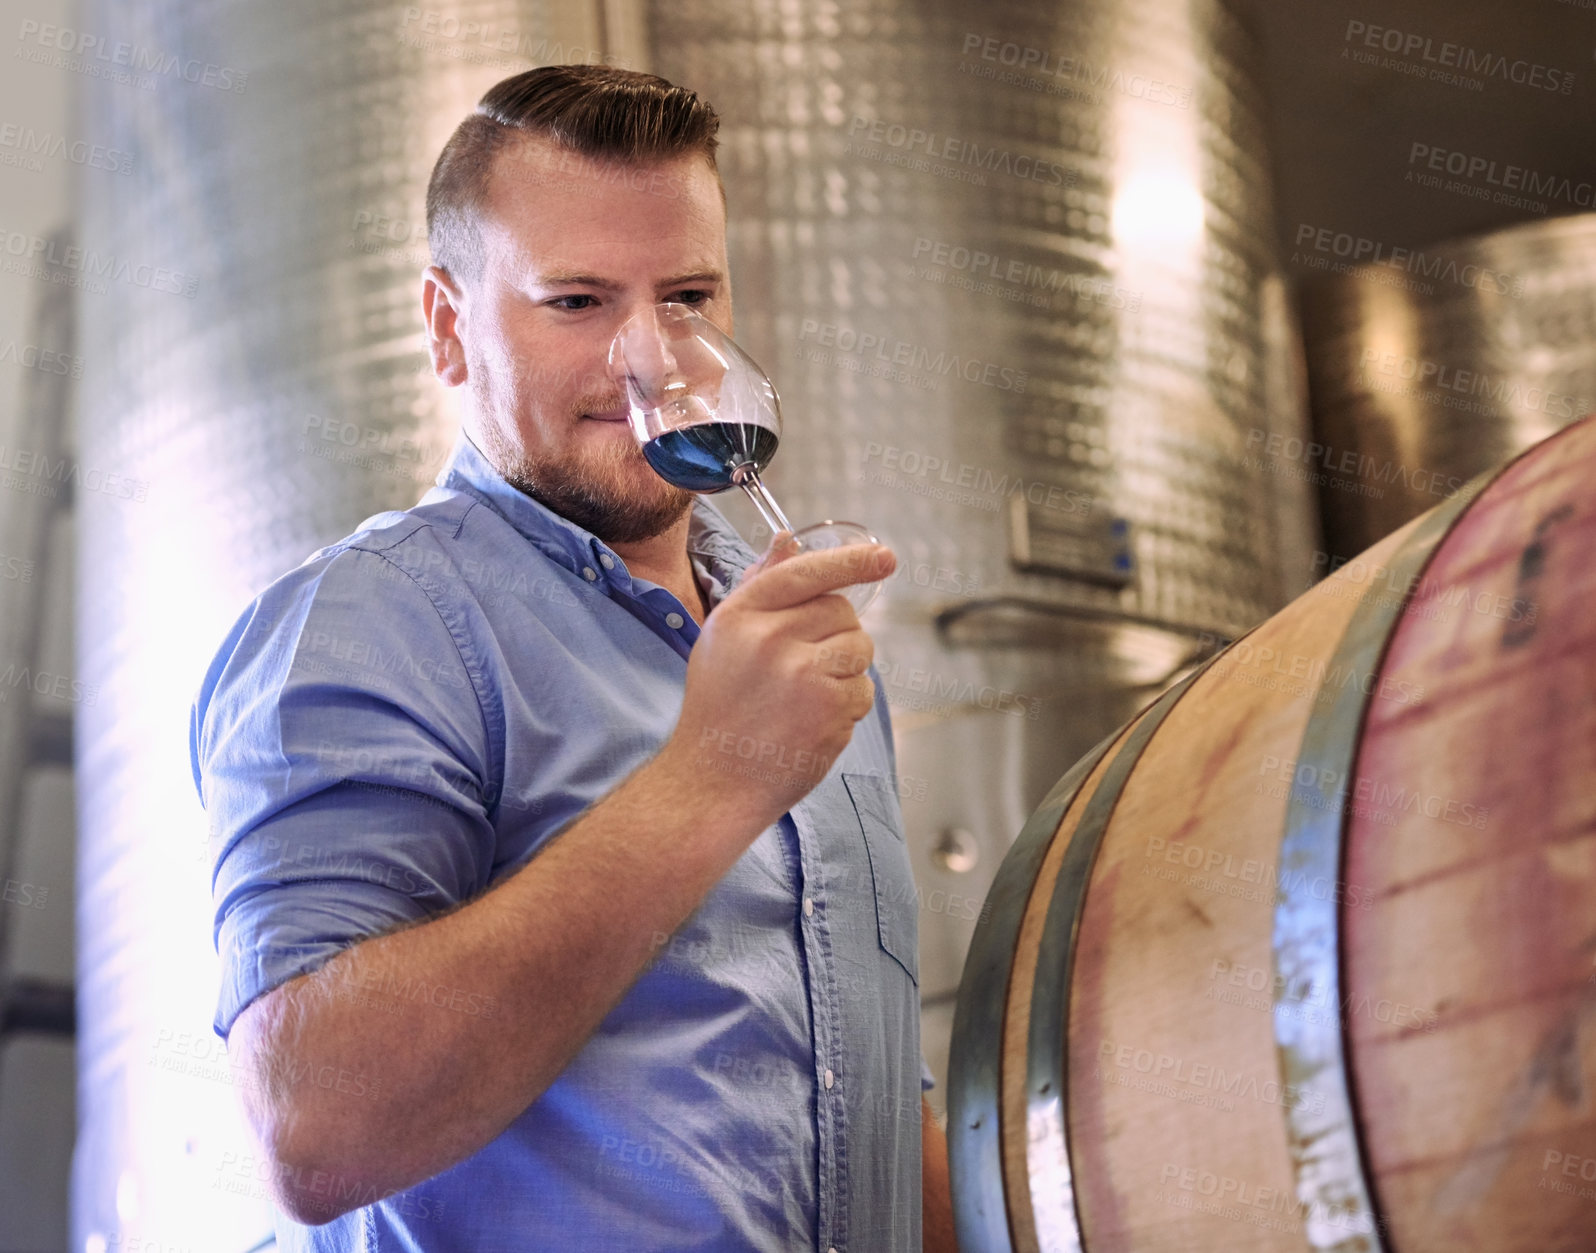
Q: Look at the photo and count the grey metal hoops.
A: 3